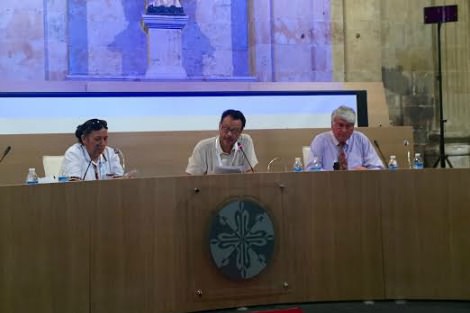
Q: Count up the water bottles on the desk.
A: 5